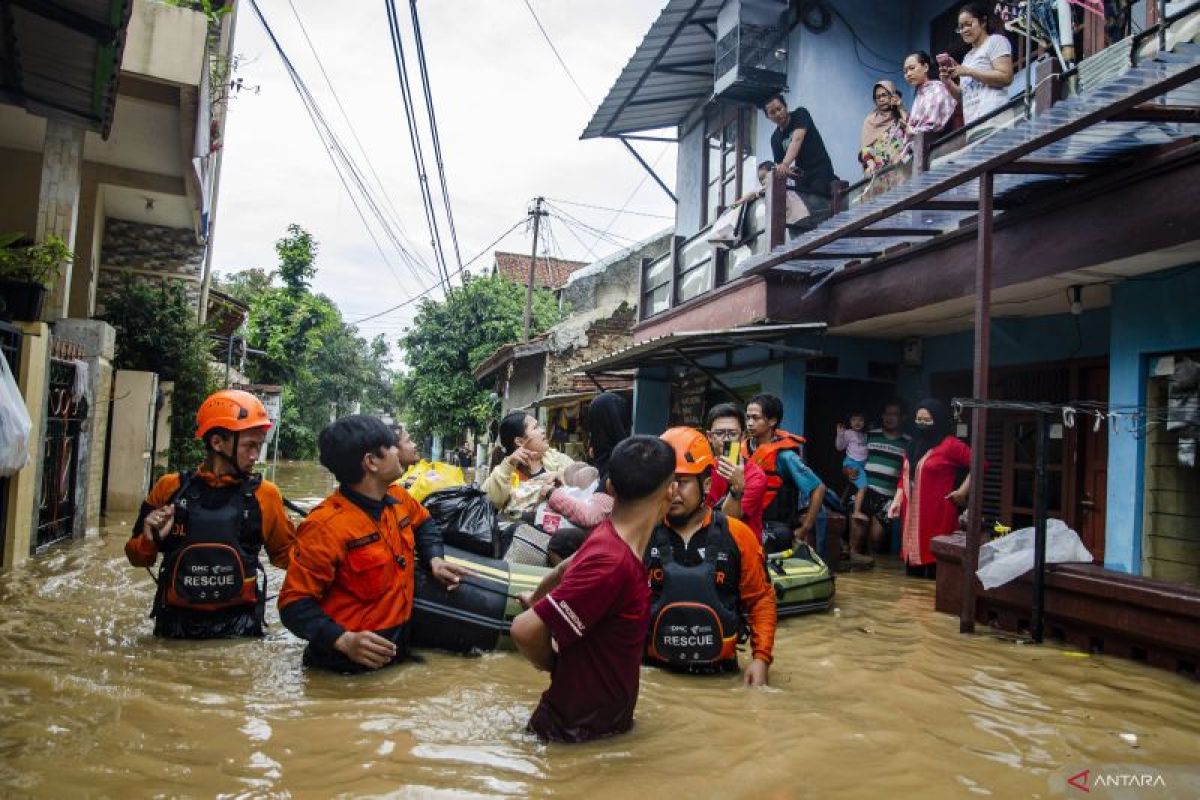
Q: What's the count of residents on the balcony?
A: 5